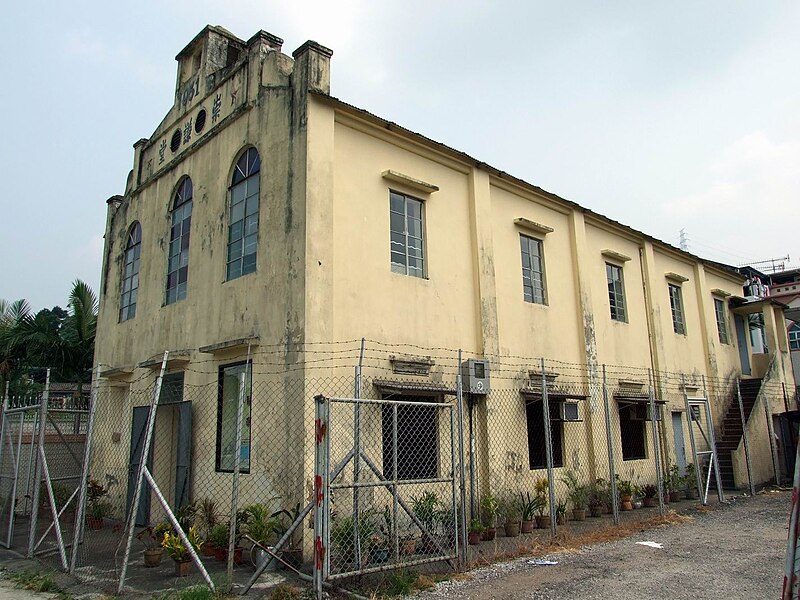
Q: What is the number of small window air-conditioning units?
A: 2